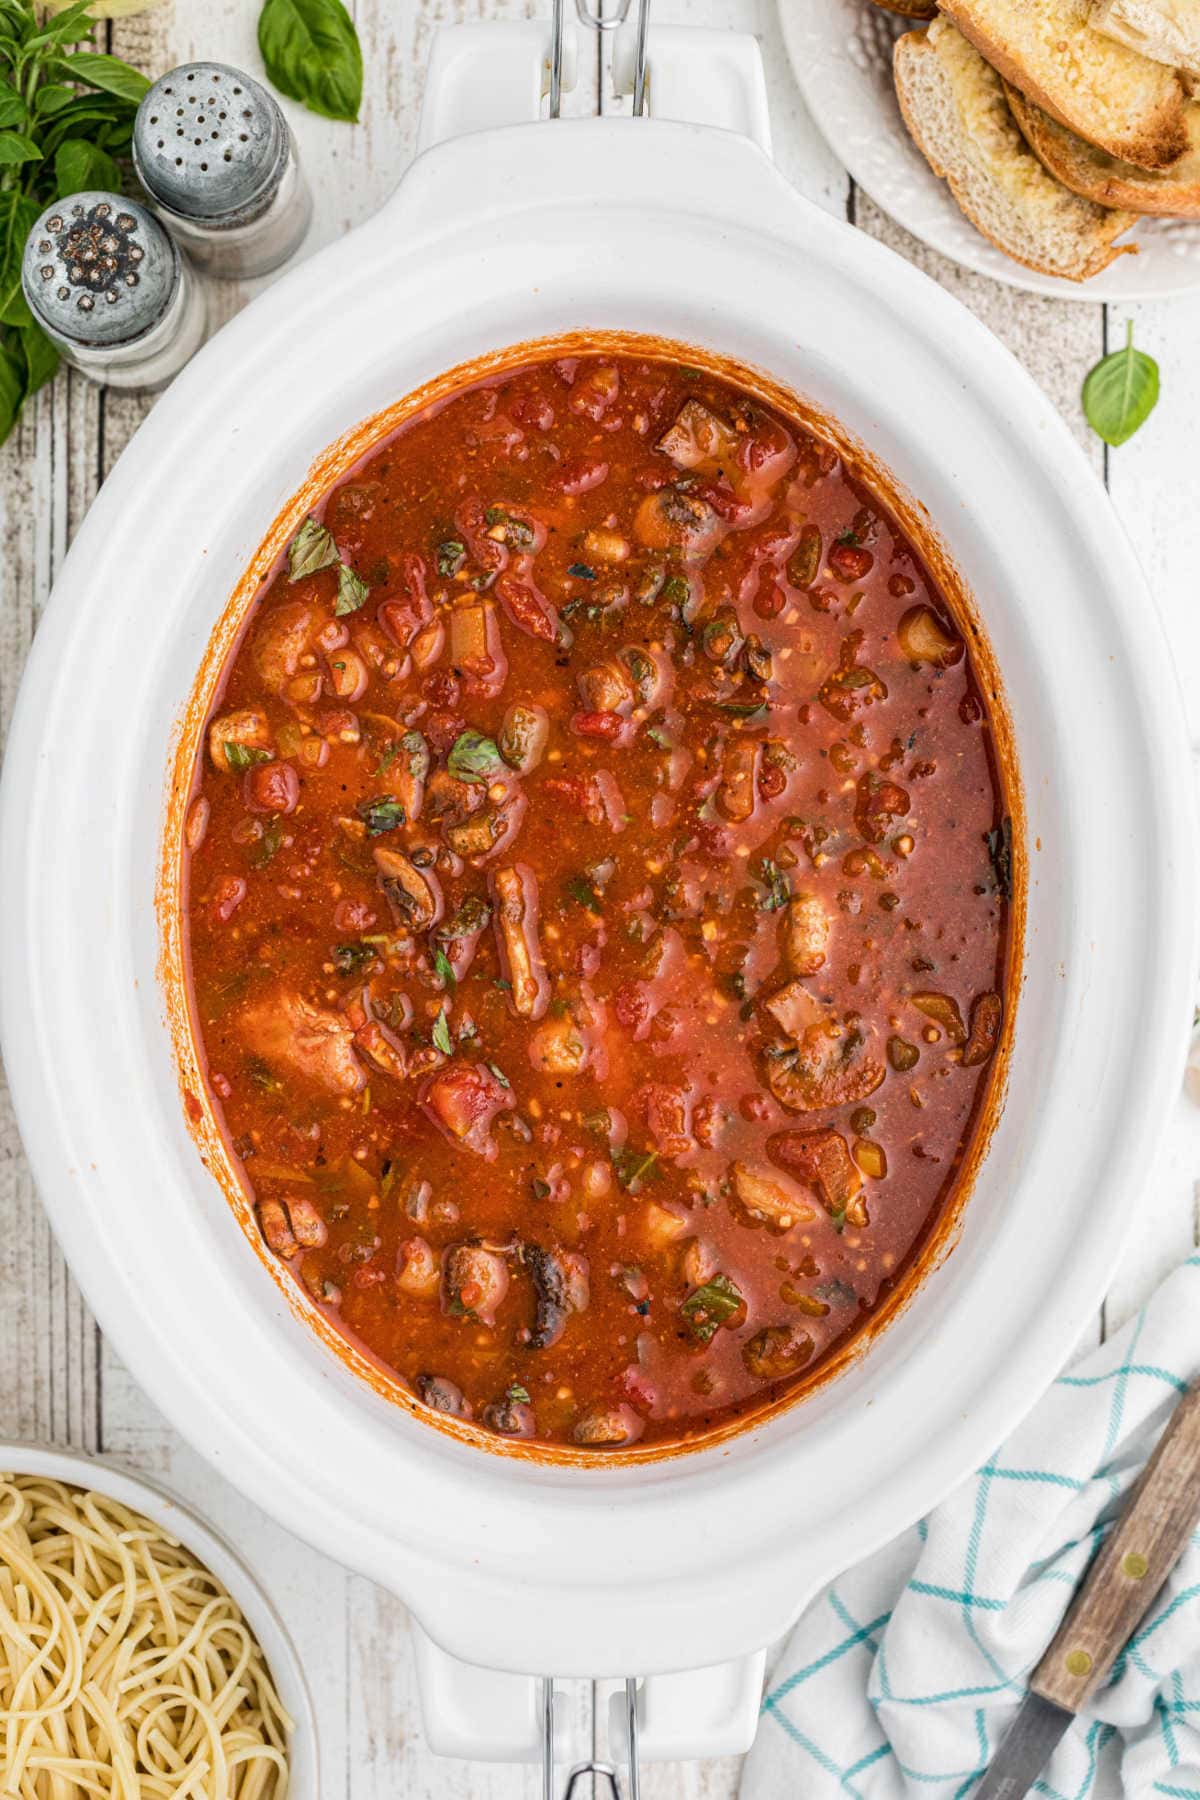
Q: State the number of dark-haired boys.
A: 0